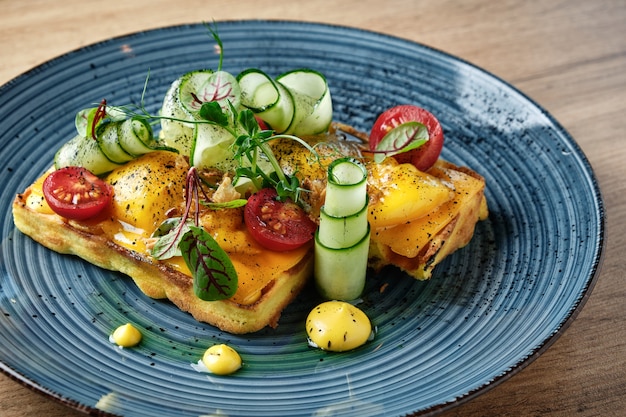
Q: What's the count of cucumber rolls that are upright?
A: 1